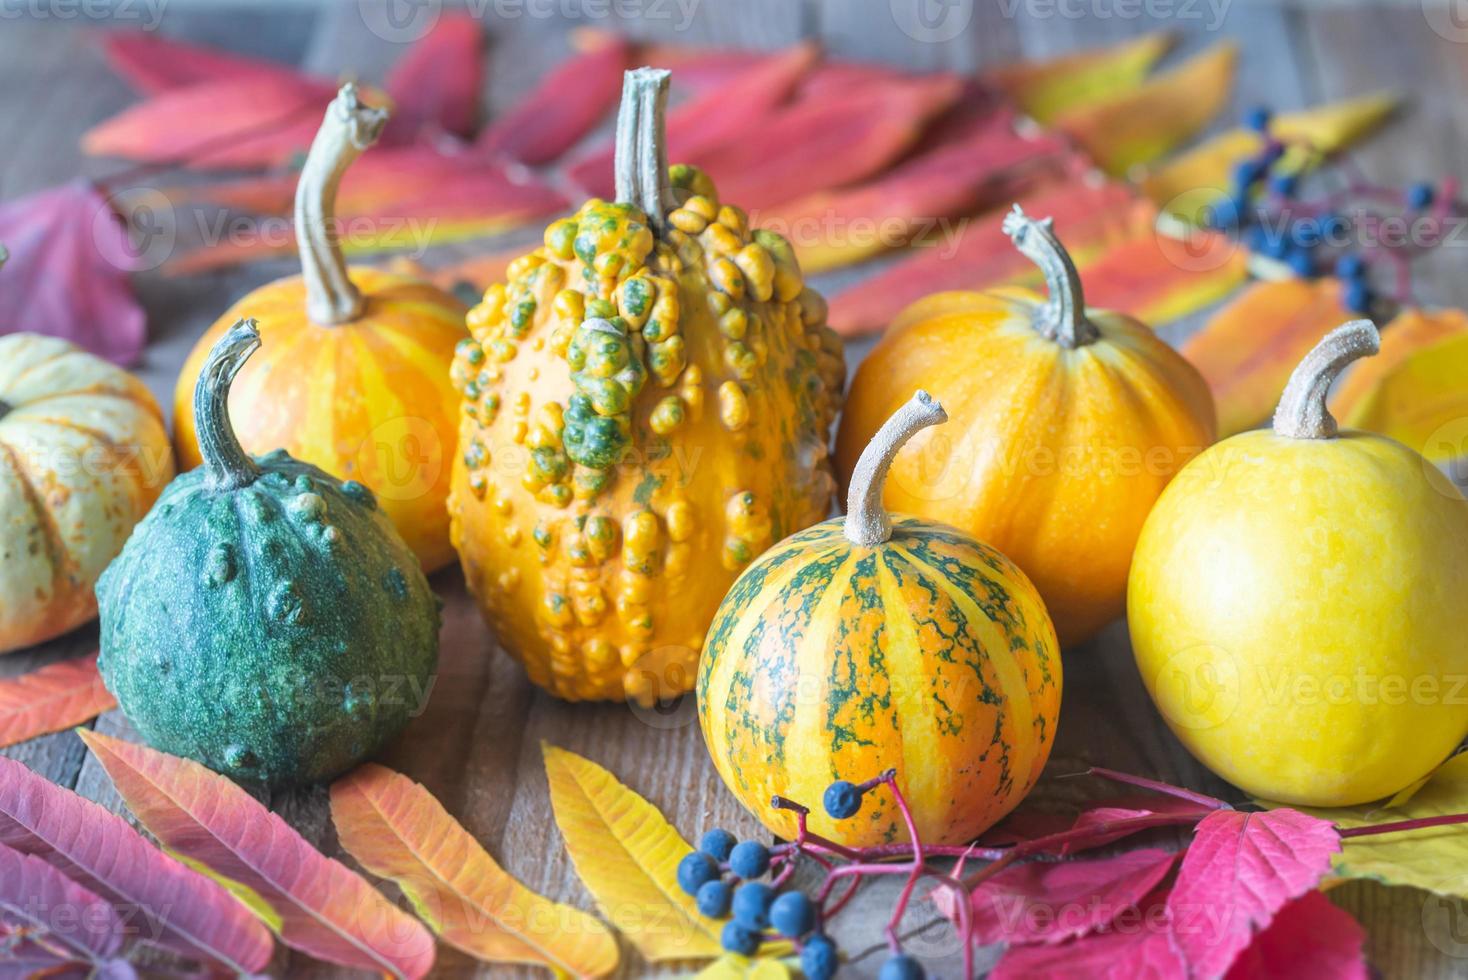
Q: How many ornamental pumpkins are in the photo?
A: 7